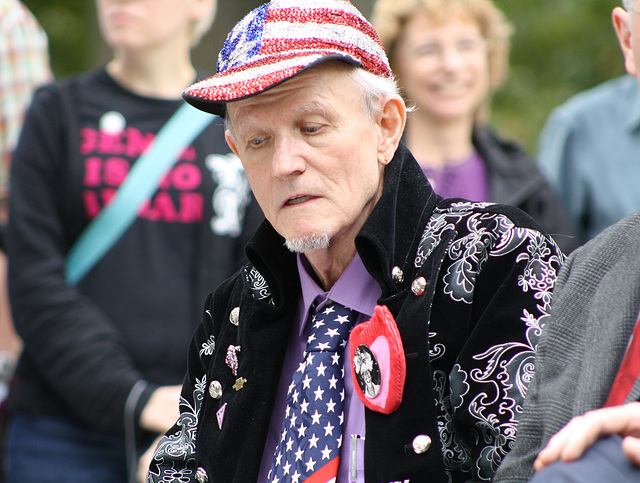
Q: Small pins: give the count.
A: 3